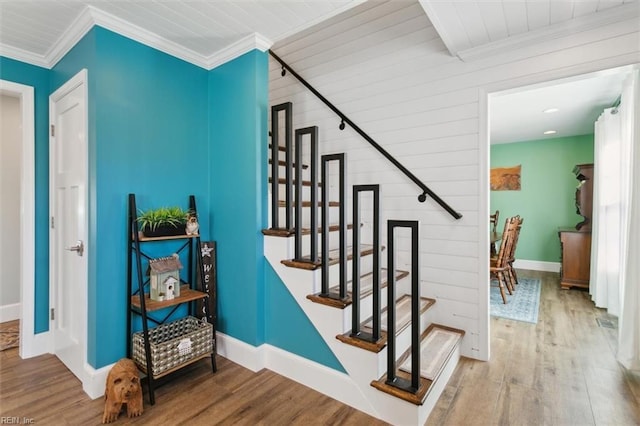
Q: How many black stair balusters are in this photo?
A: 5